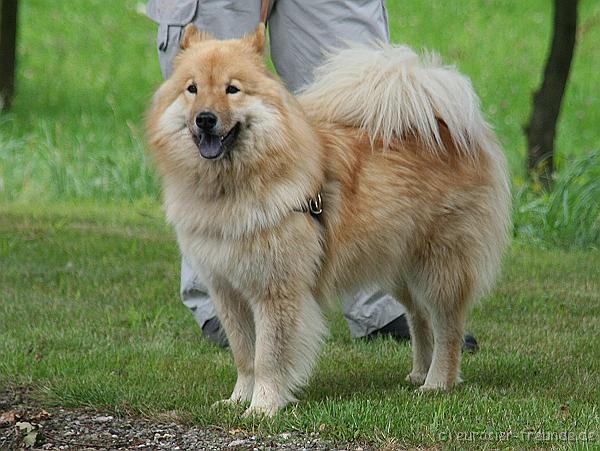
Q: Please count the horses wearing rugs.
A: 0